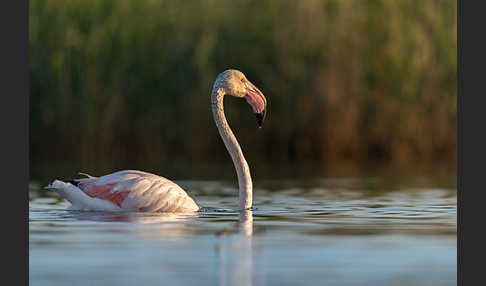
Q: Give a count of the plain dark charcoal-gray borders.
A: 2